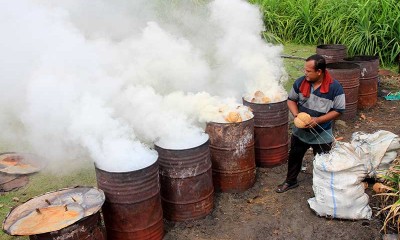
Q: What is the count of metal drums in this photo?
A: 8